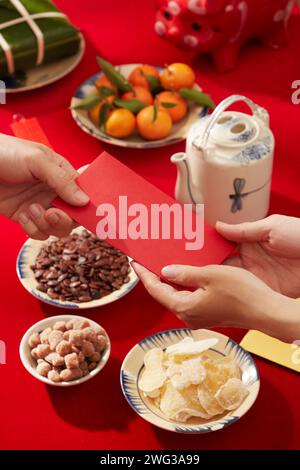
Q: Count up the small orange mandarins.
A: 8